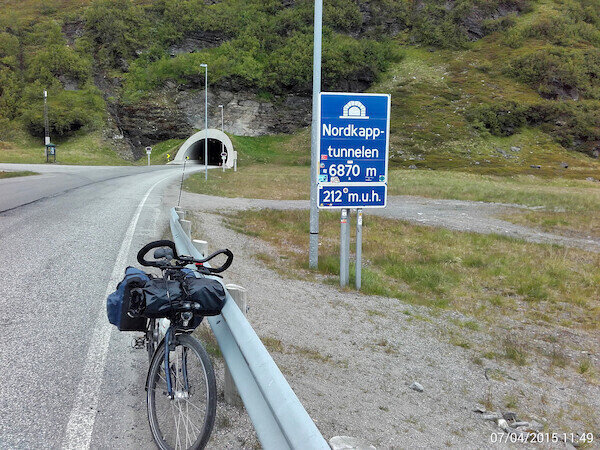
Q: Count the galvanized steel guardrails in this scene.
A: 1